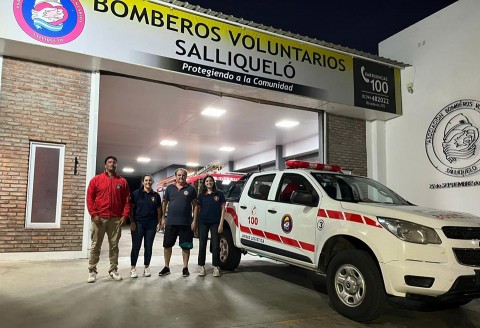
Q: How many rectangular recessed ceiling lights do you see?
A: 7